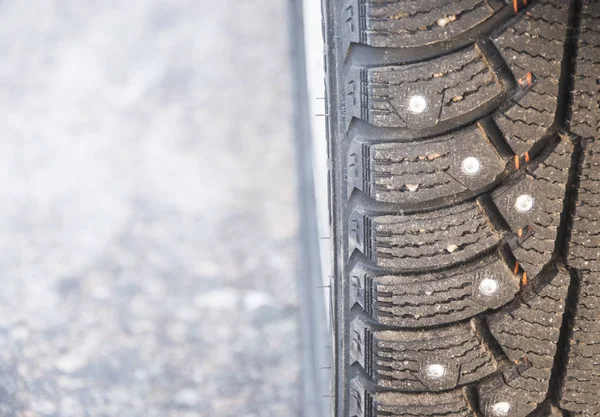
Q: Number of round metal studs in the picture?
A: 6